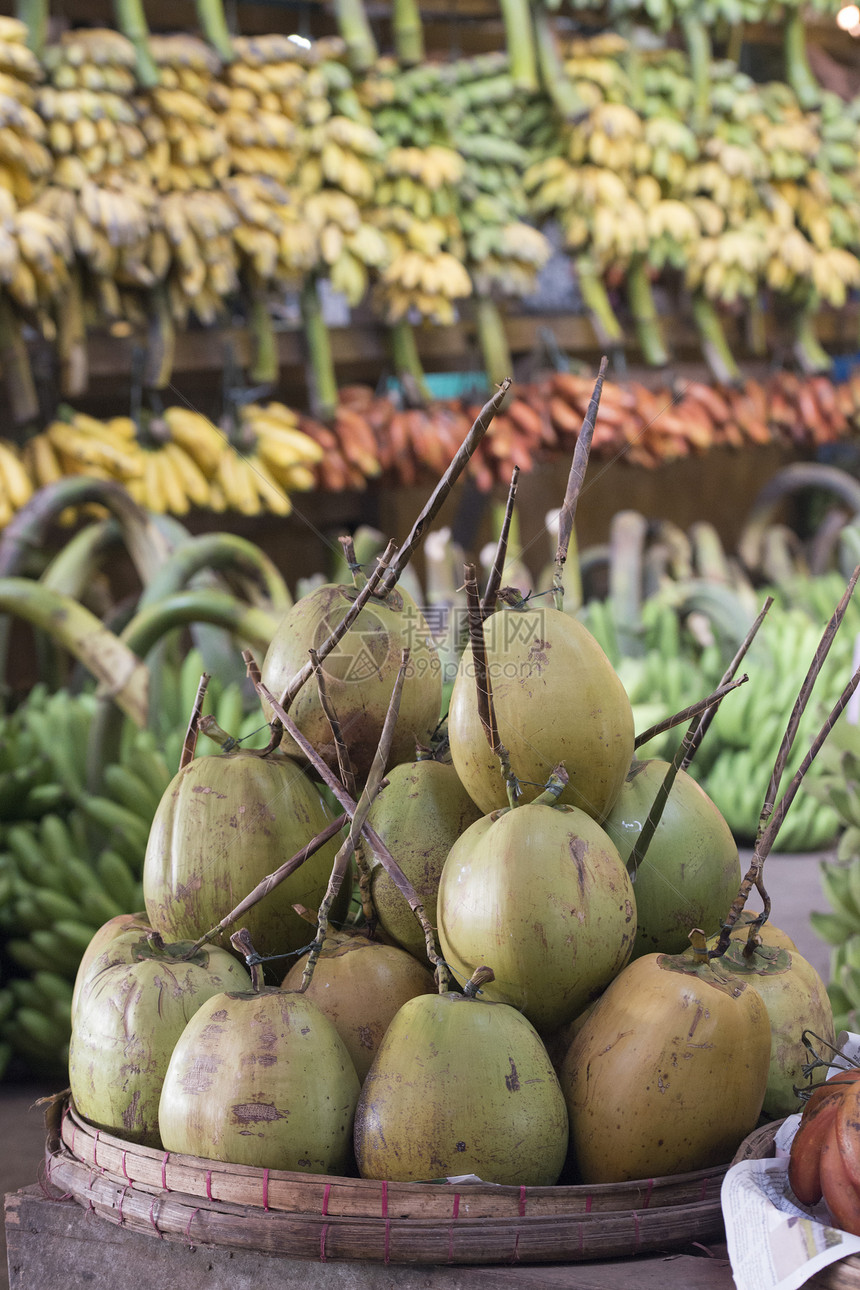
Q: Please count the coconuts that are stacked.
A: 14